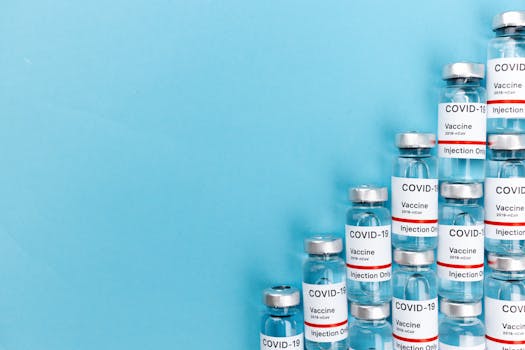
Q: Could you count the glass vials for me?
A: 12